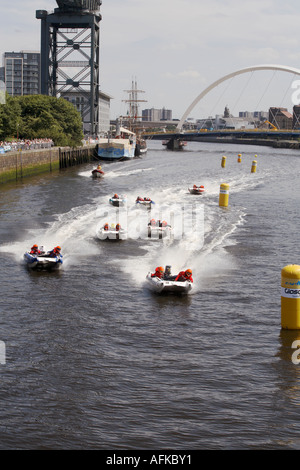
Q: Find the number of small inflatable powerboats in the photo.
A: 8